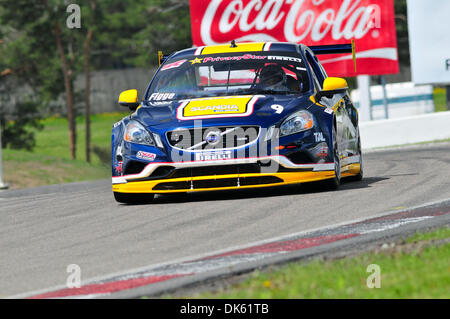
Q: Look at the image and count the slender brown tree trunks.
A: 2